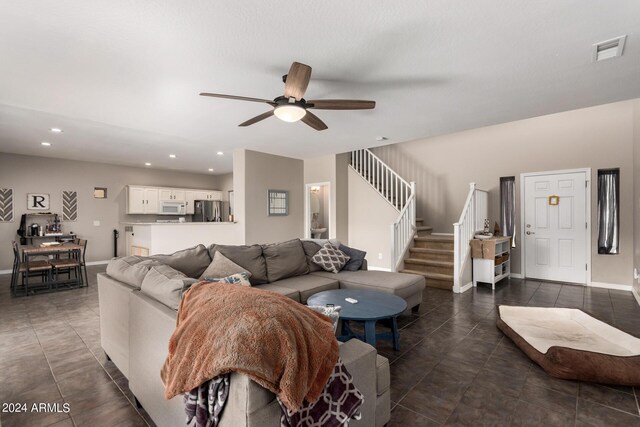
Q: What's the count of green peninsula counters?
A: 0